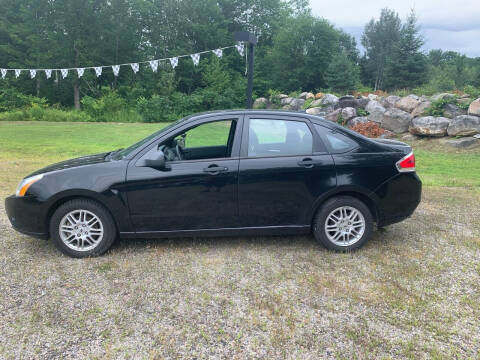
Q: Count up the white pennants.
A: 14